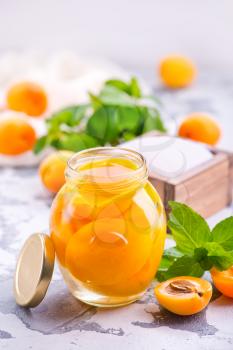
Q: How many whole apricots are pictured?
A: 5